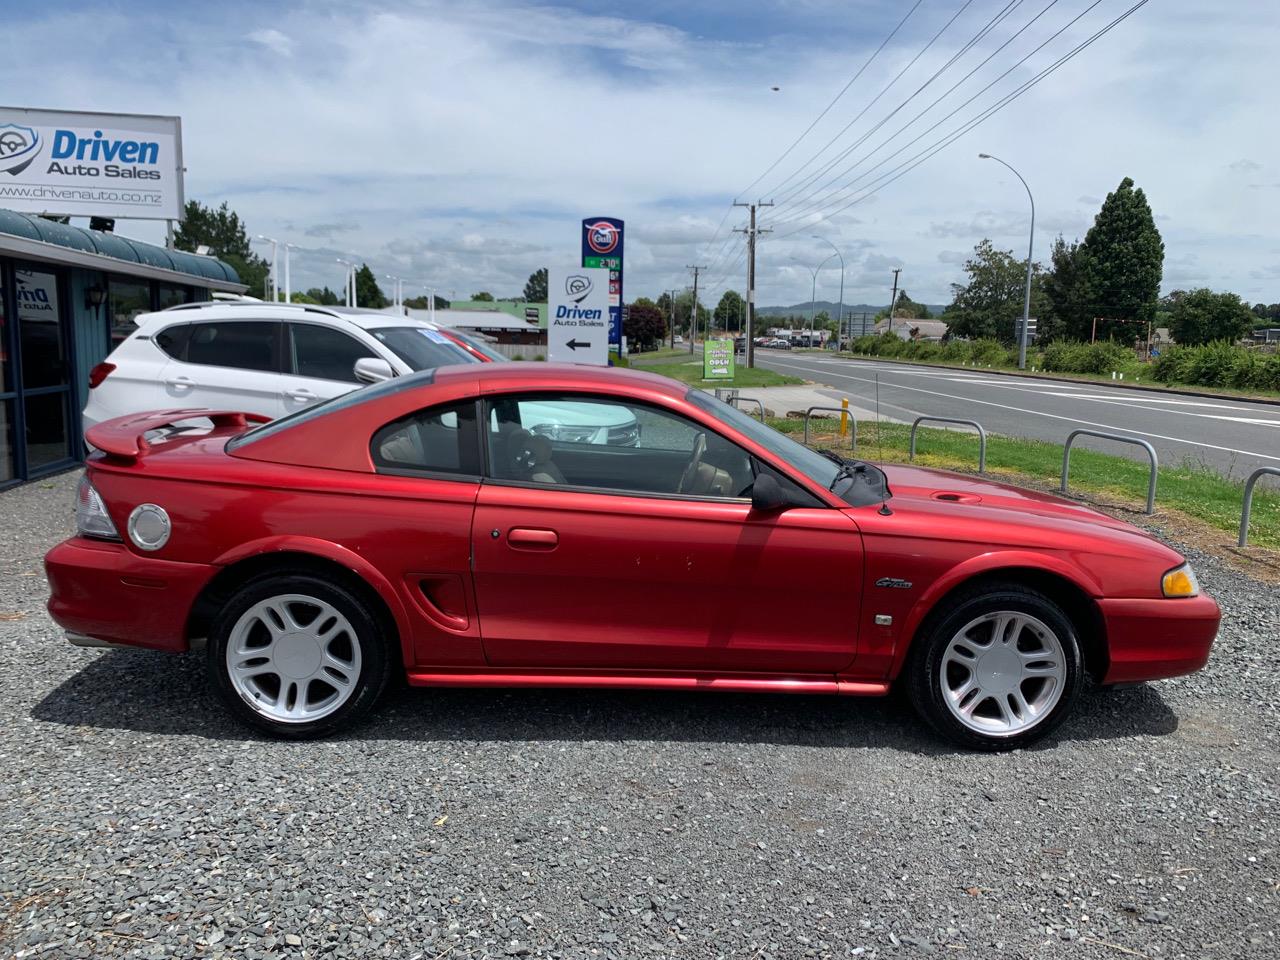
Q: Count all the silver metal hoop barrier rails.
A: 5